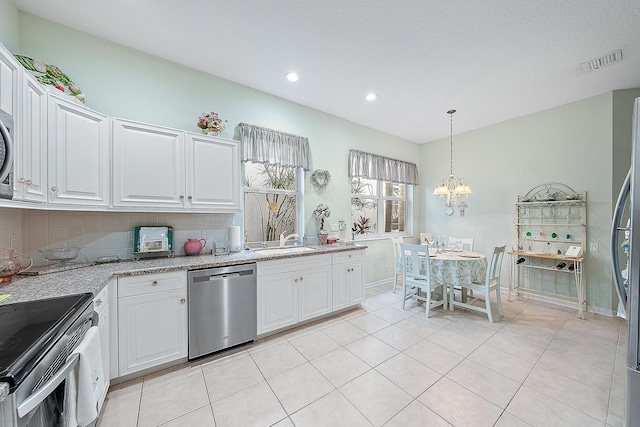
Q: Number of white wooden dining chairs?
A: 4